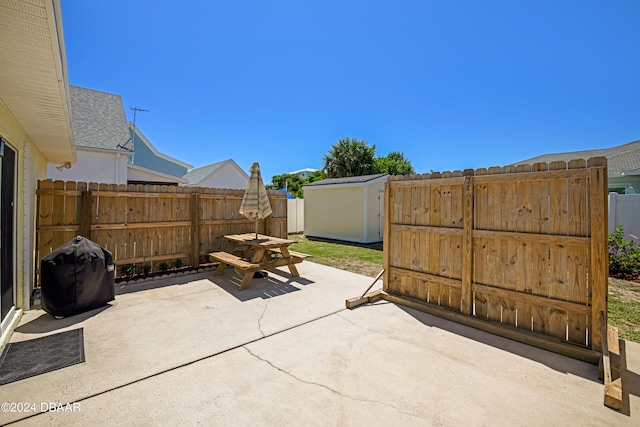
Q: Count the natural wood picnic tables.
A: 1